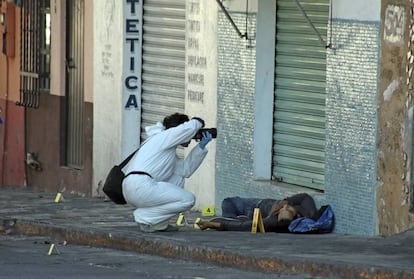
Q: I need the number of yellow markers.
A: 6